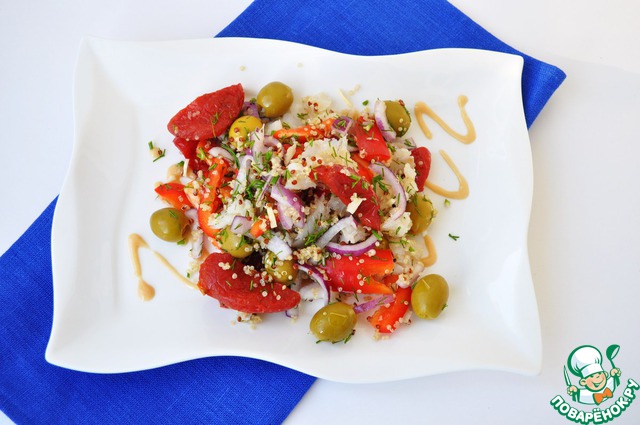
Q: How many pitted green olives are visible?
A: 9